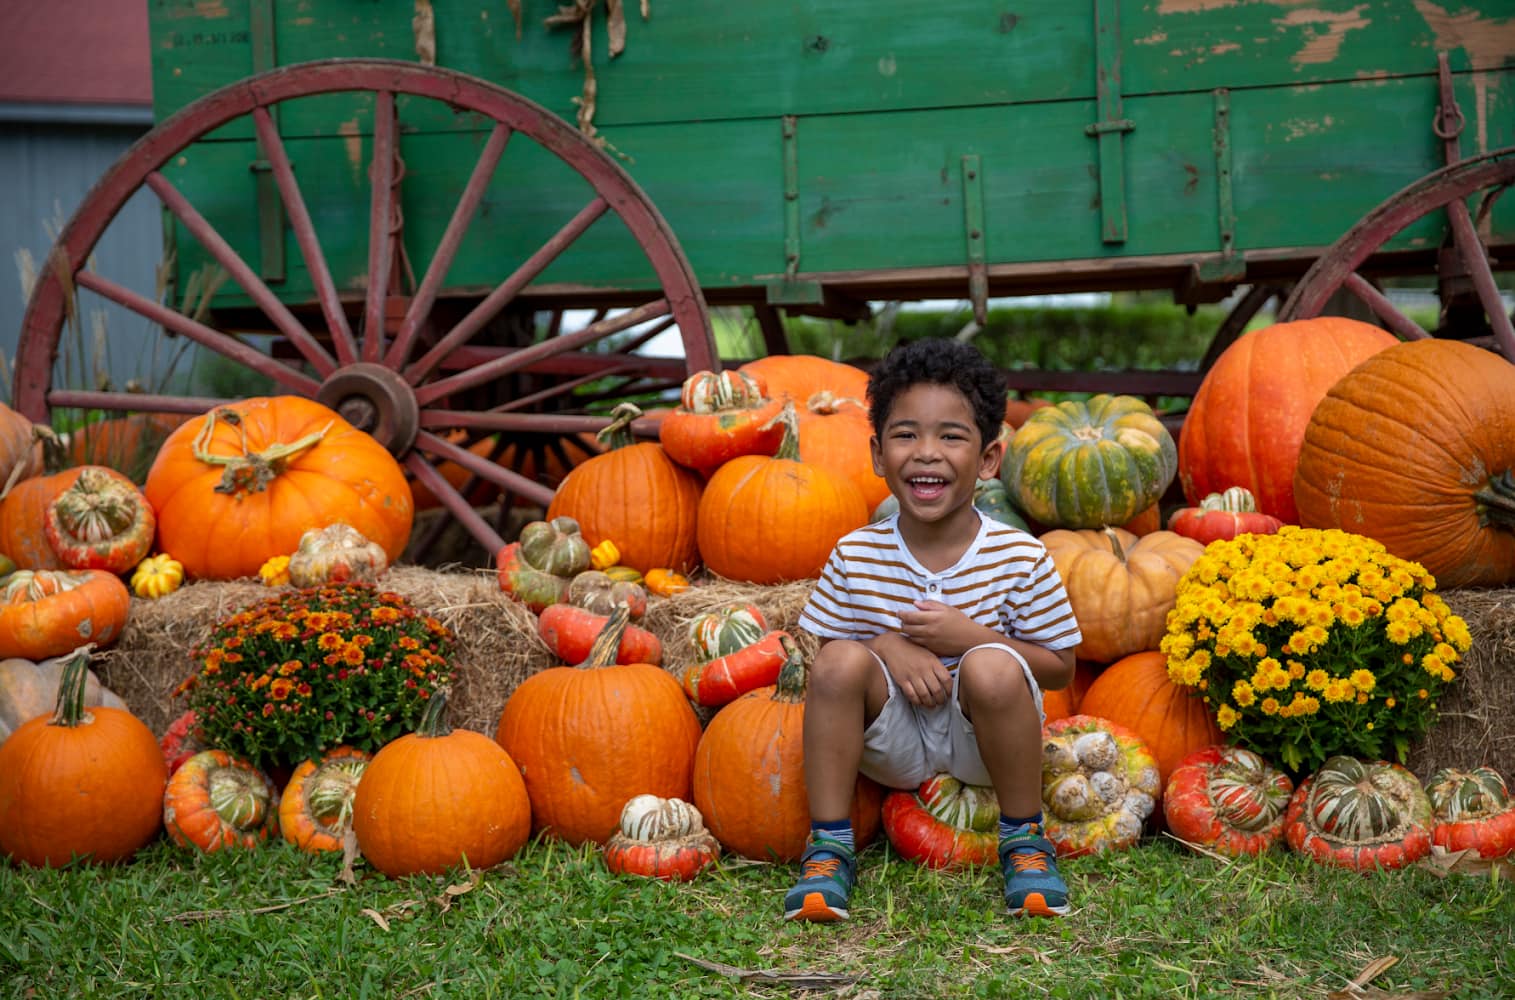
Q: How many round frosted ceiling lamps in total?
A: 0